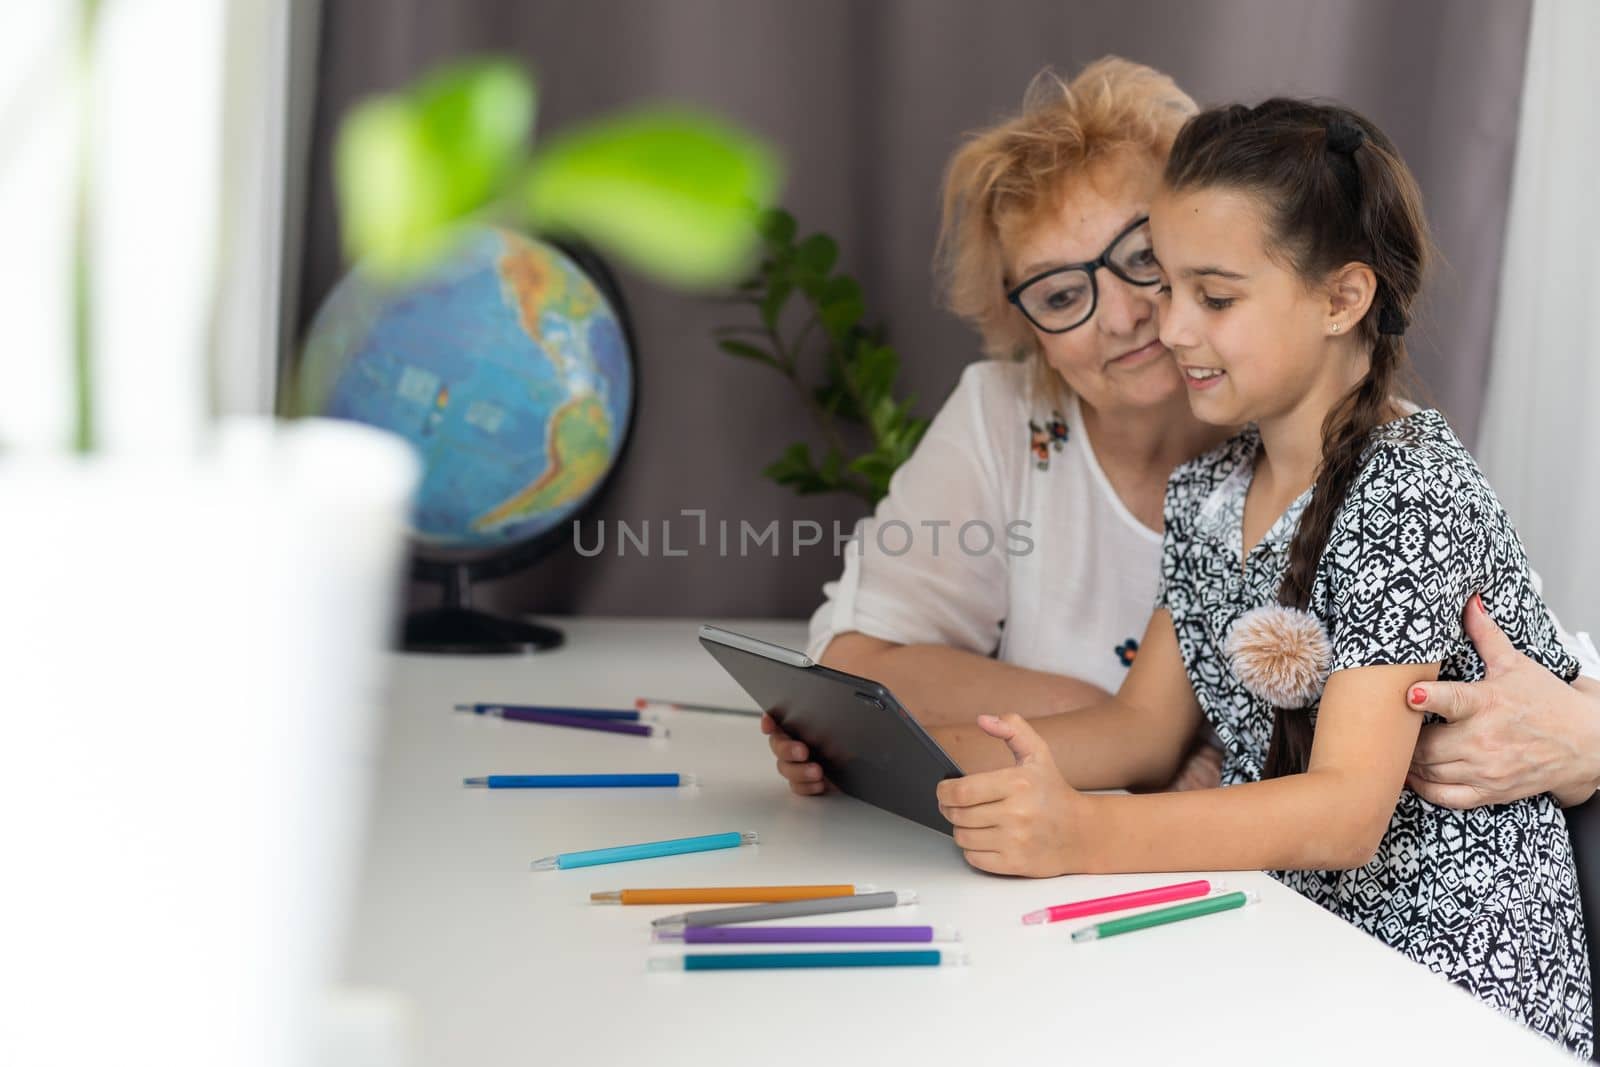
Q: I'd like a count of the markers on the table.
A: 11